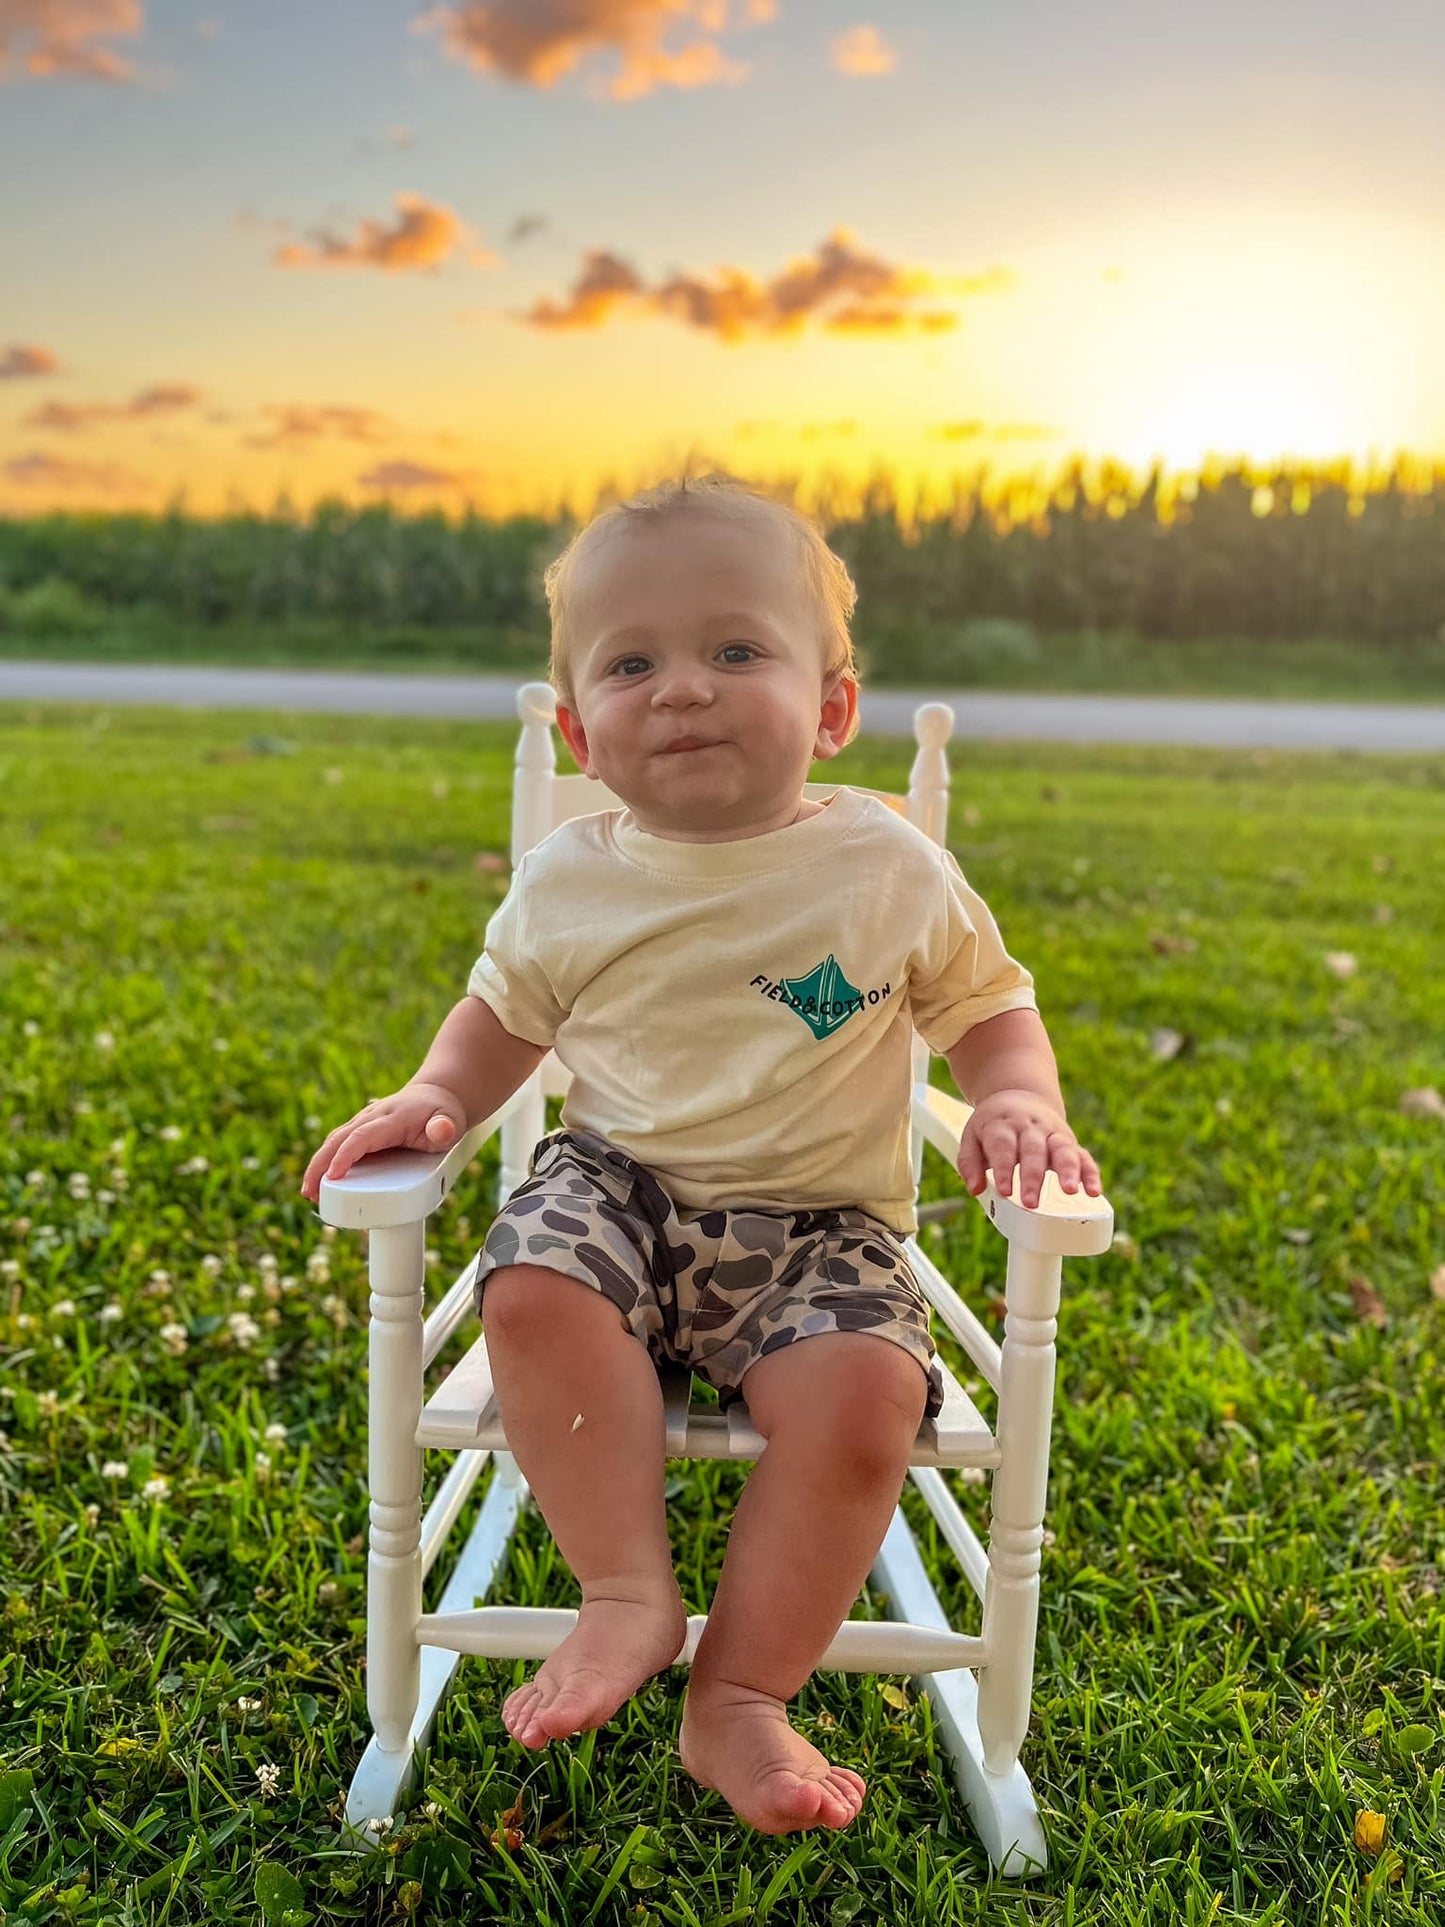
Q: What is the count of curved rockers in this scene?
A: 2